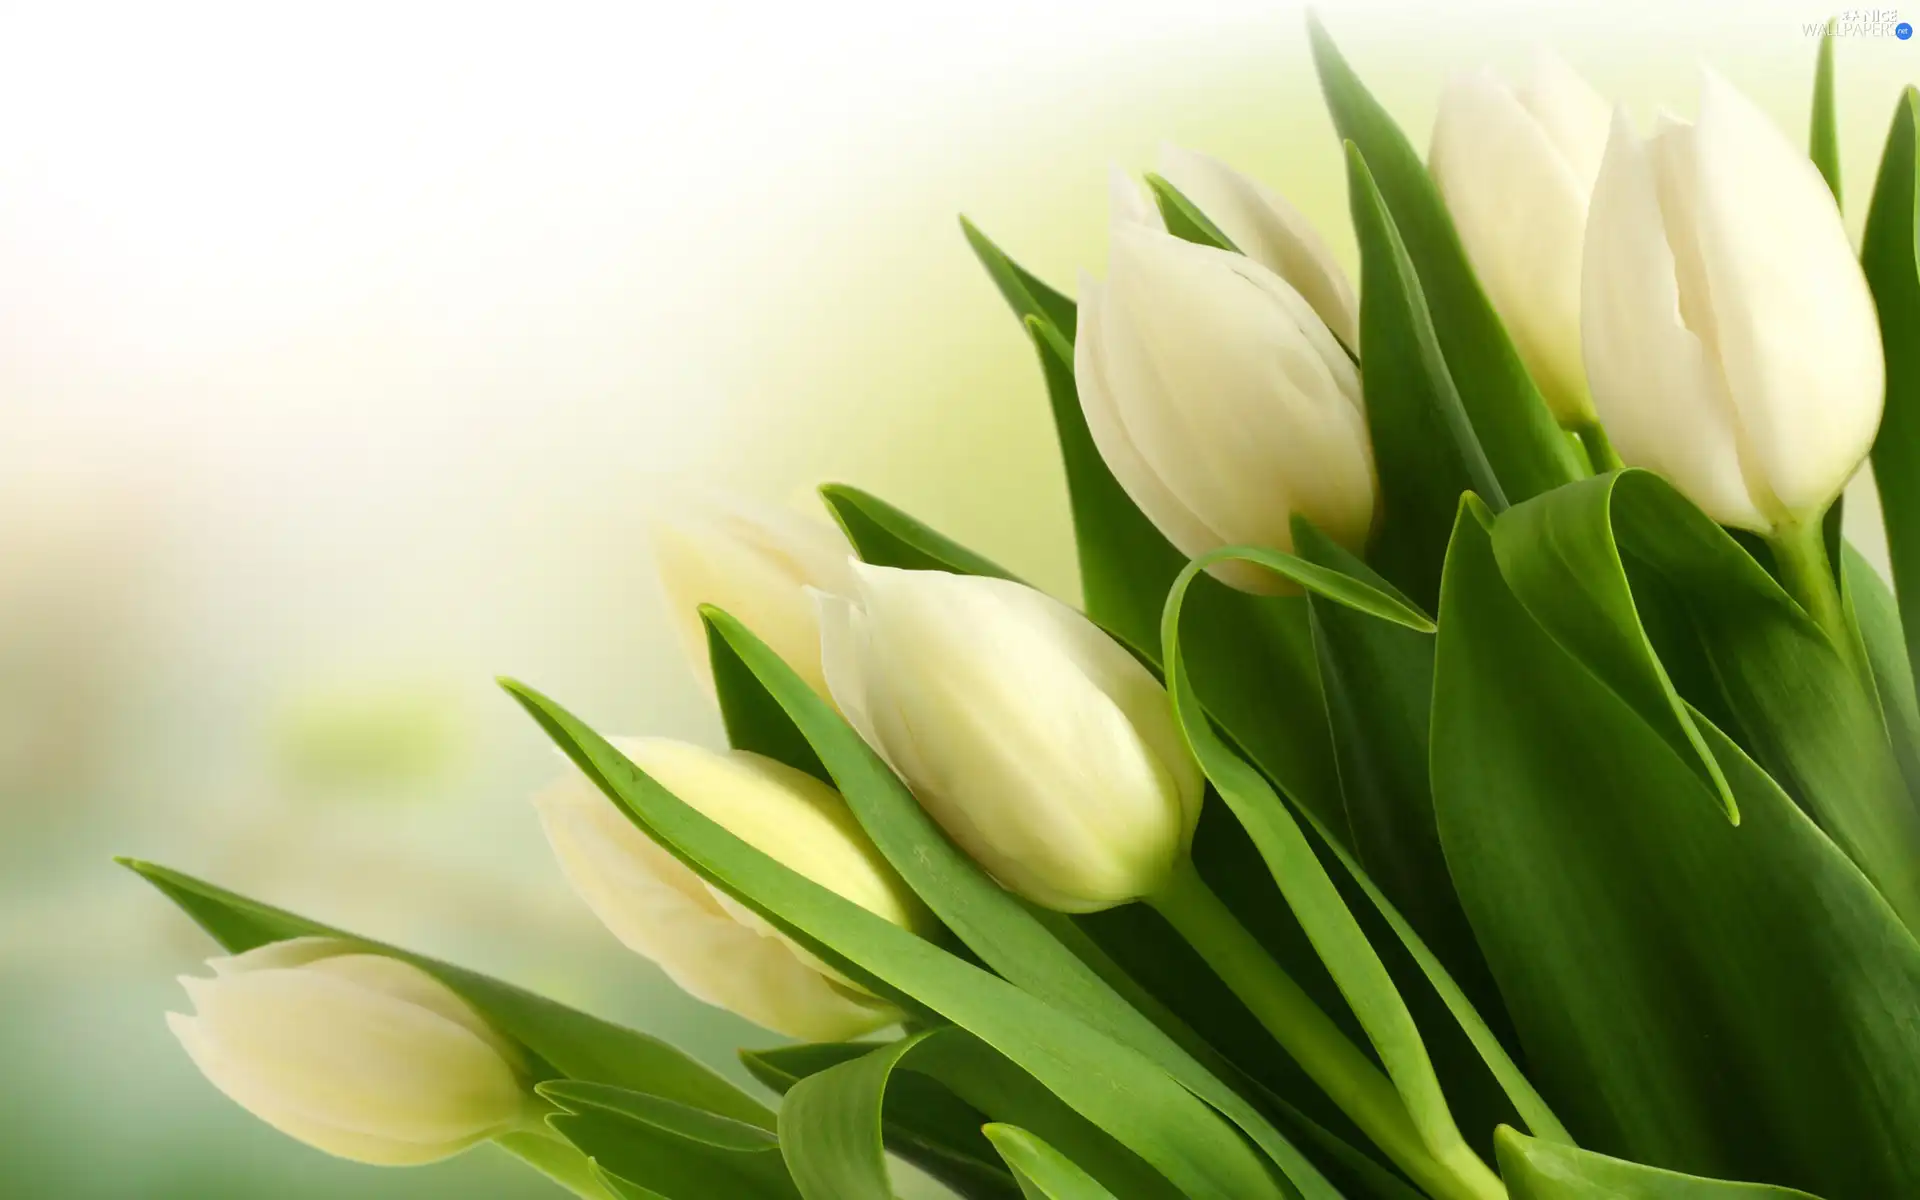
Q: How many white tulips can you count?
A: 8